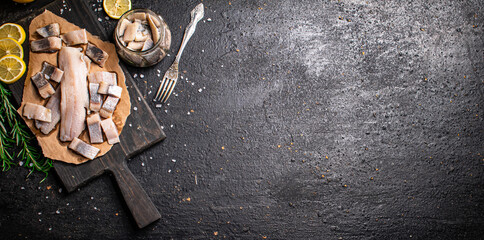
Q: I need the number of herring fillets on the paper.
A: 2